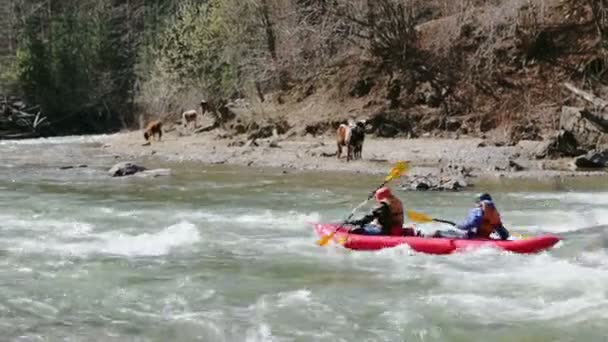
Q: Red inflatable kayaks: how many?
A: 1